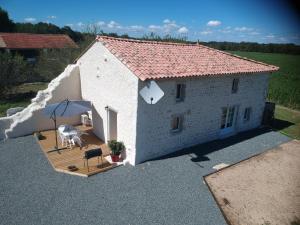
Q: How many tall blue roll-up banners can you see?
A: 0